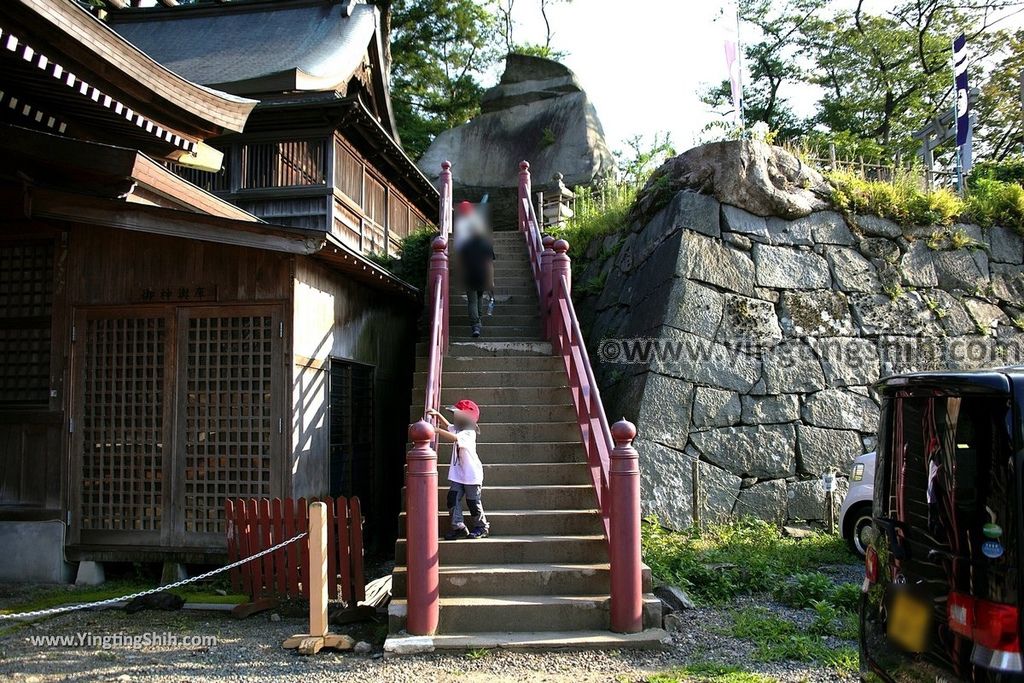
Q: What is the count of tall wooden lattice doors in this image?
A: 2